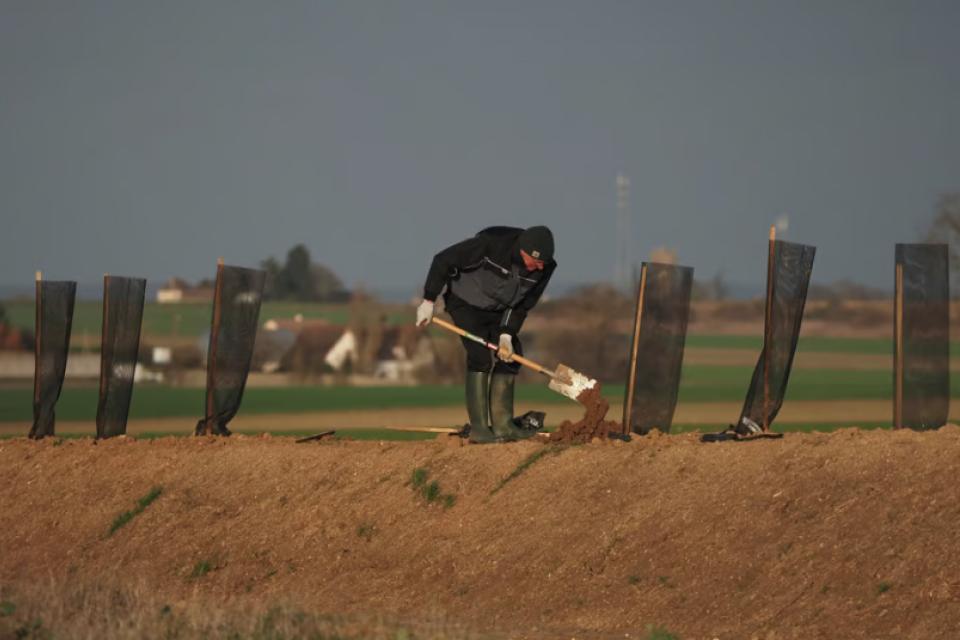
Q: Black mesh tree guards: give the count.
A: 6